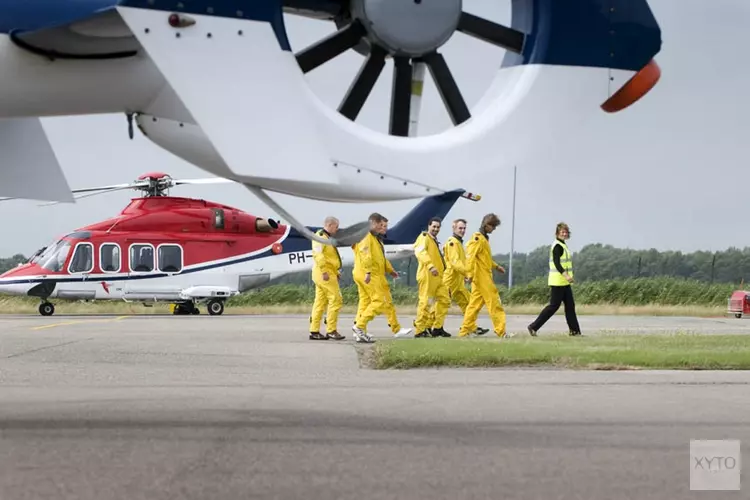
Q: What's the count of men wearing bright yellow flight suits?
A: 6